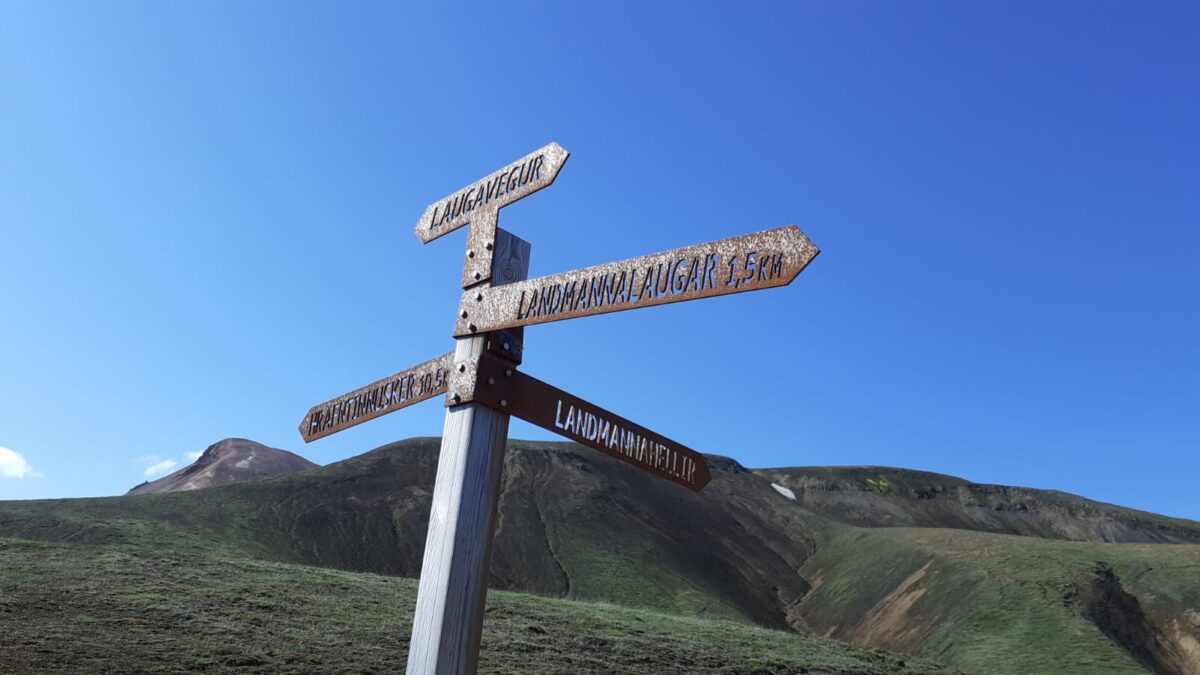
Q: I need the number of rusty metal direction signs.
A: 4